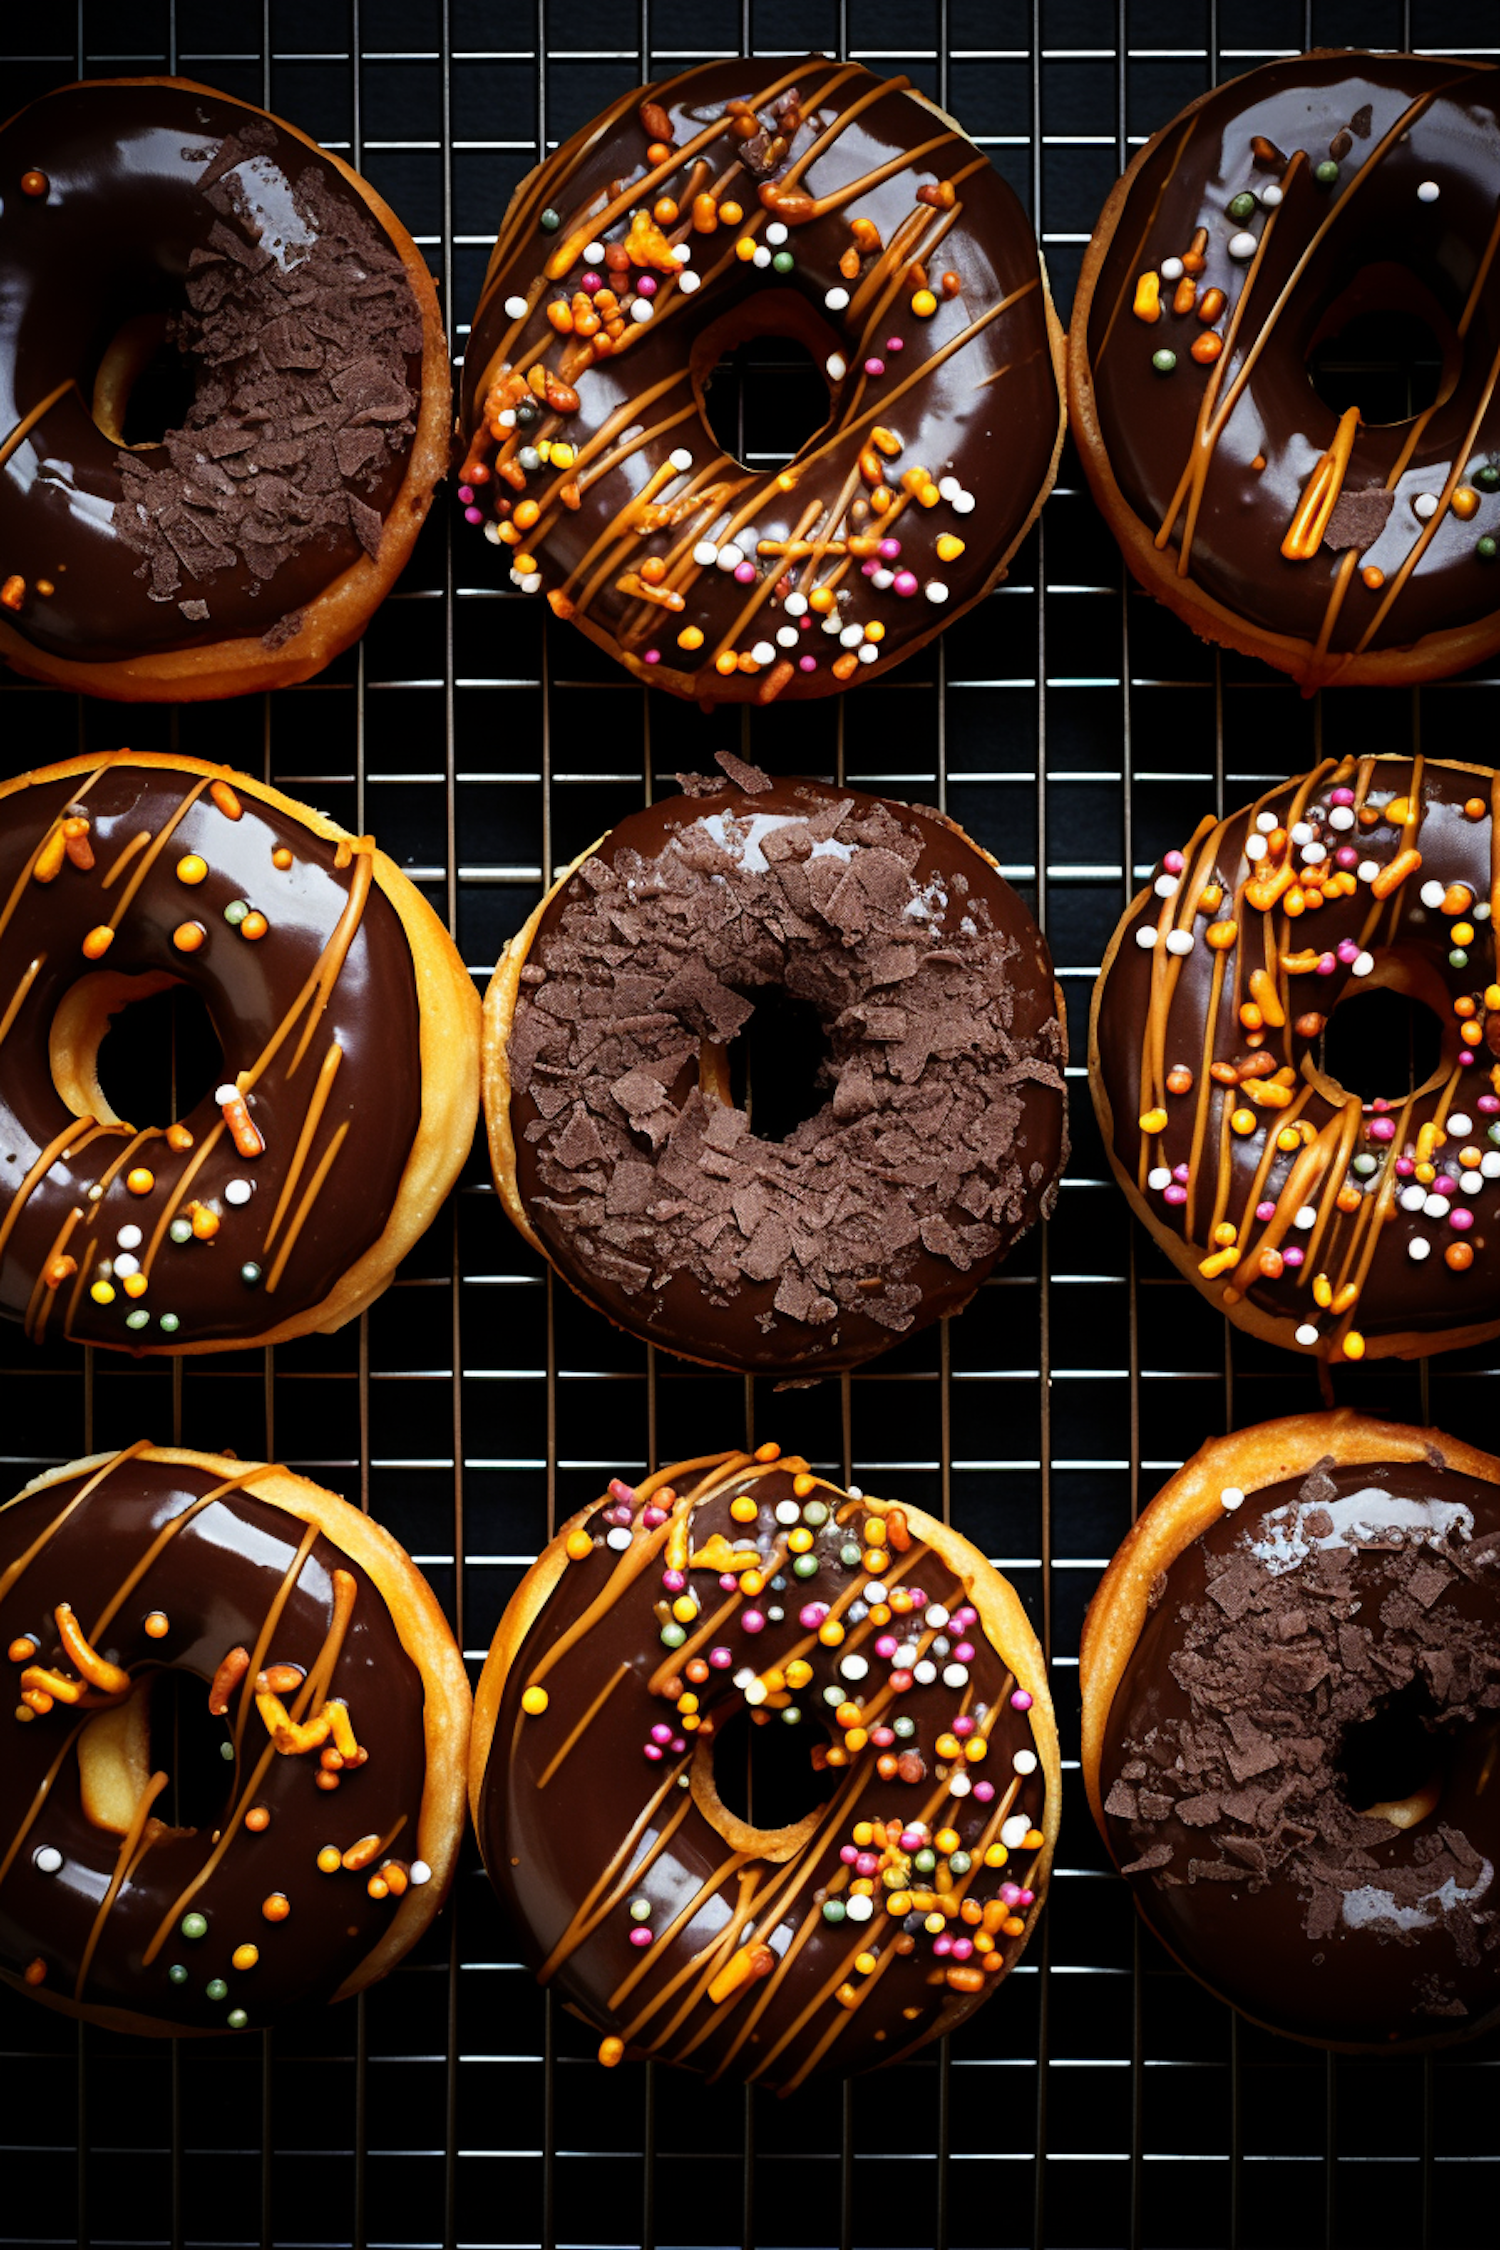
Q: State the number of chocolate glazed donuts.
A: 9